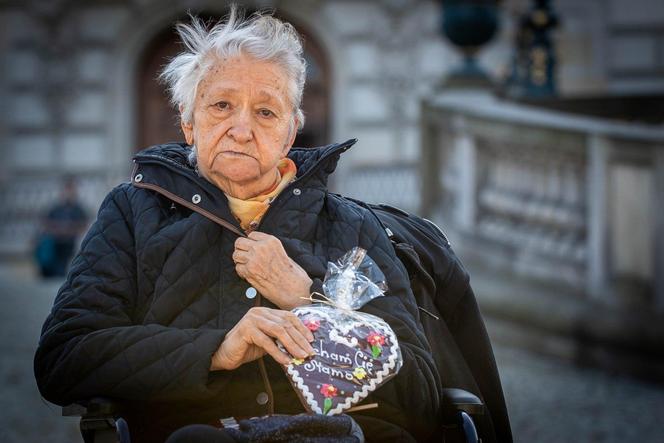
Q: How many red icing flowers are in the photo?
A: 3